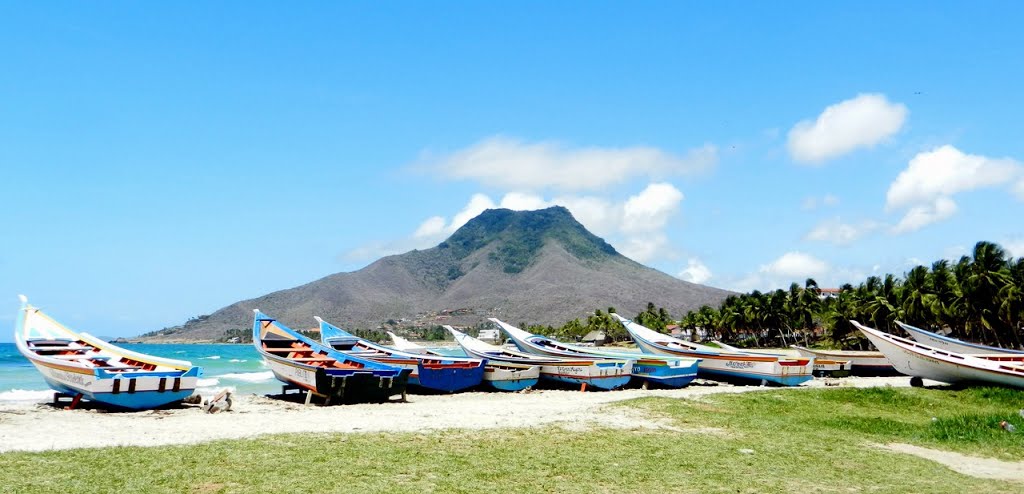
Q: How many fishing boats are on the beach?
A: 11